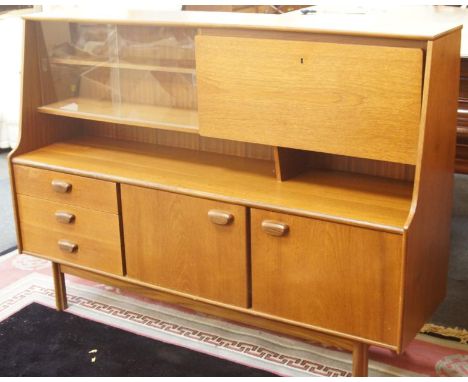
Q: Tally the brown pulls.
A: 5